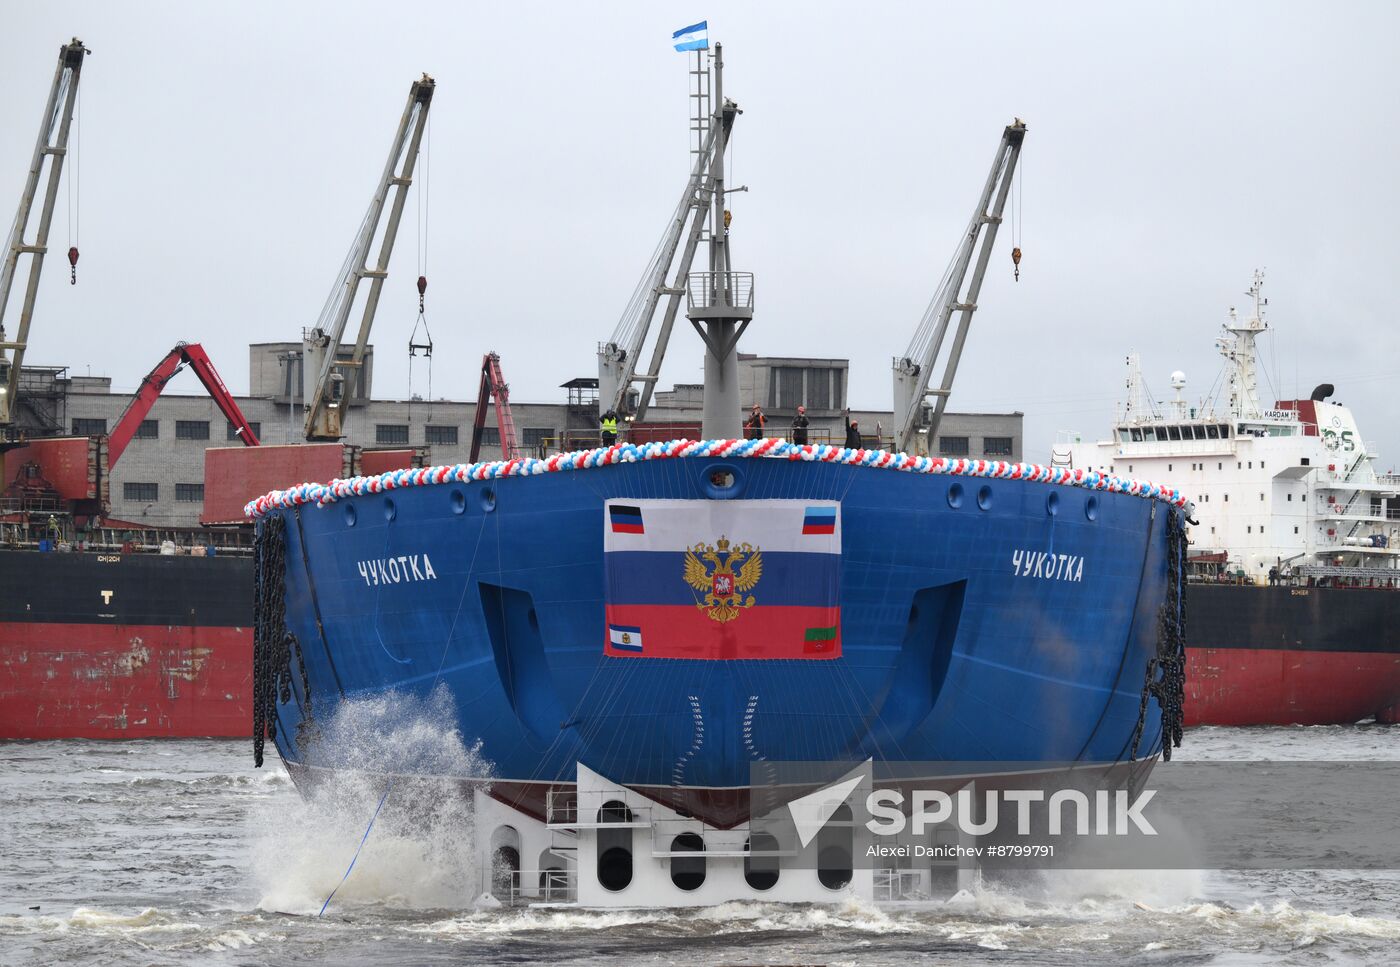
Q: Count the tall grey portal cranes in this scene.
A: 4